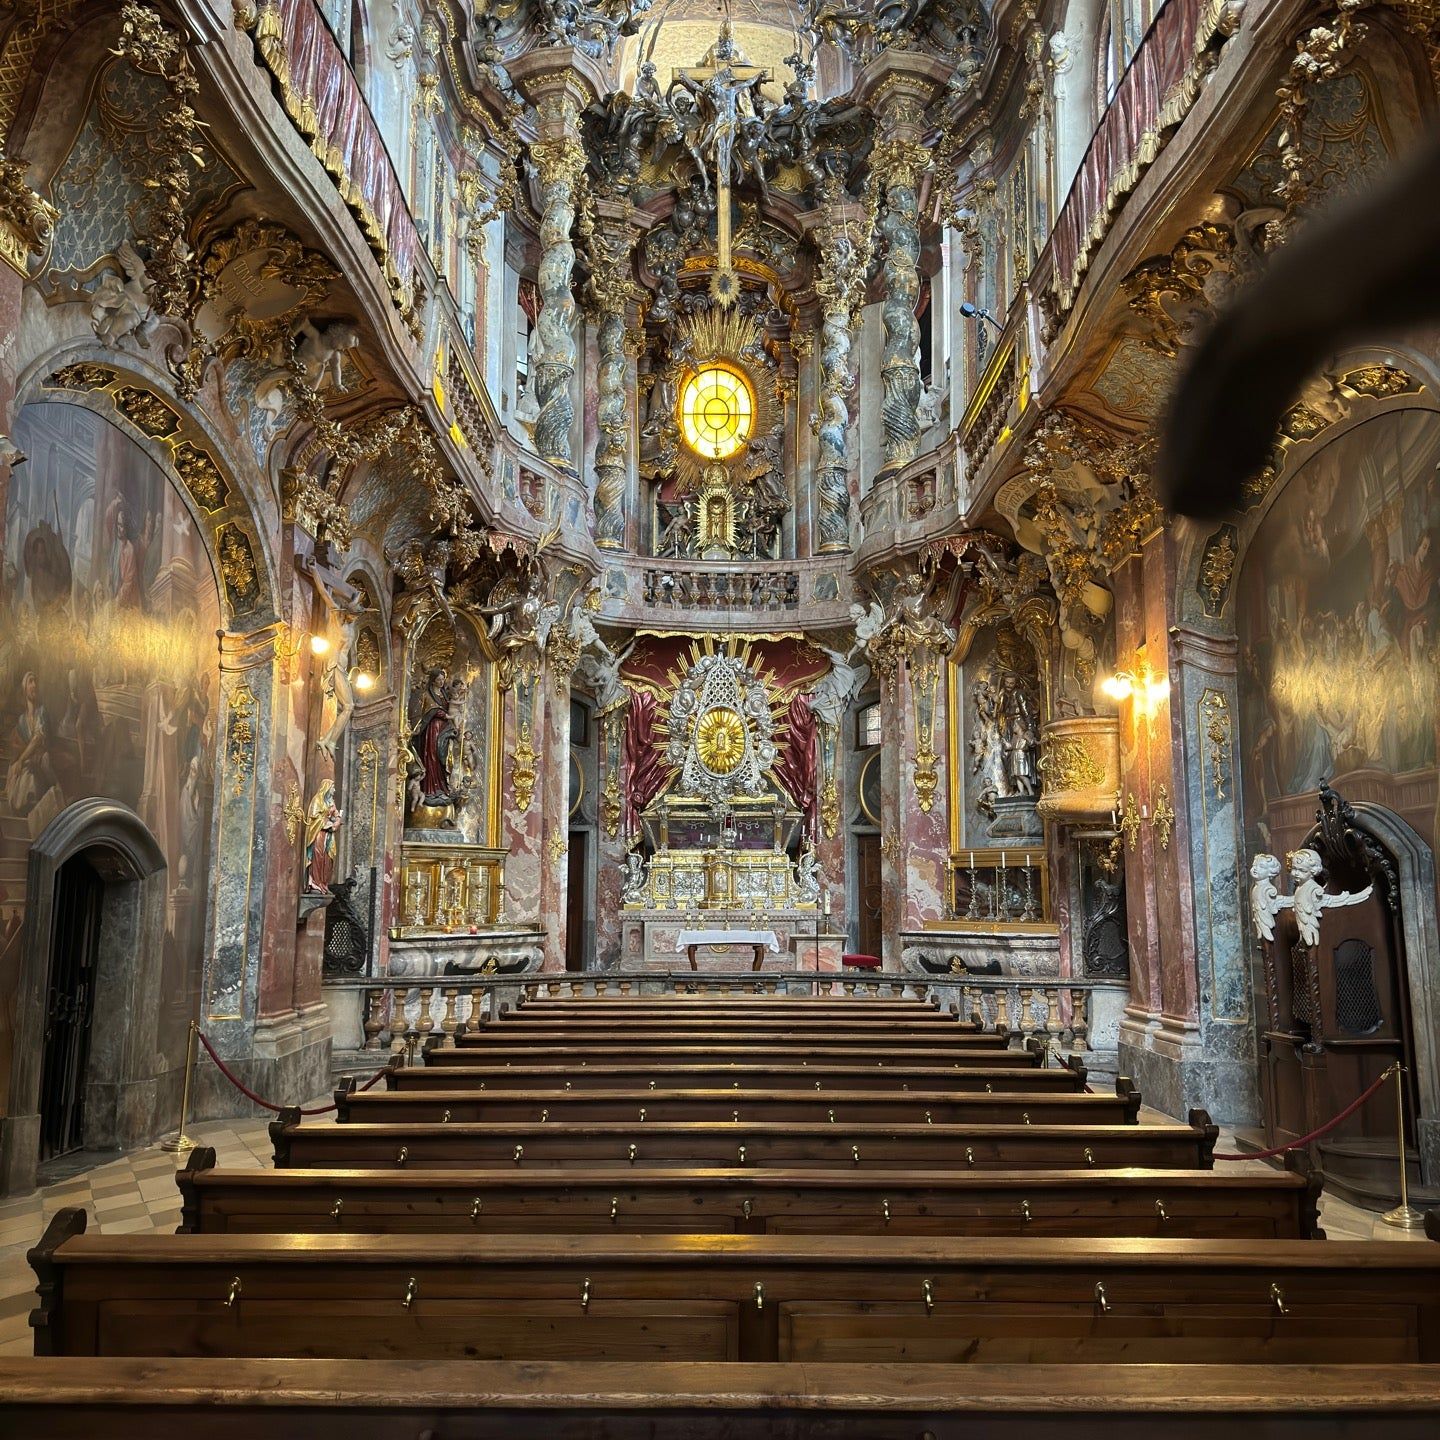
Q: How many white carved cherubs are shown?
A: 2